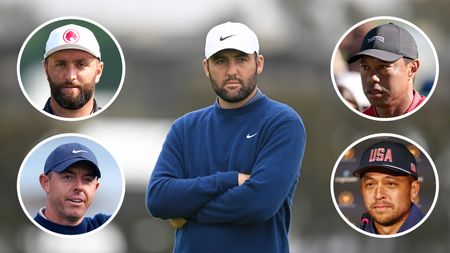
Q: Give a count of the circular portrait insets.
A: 4